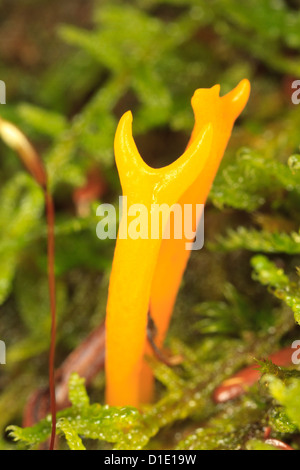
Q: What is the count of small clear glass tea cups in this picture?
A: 0